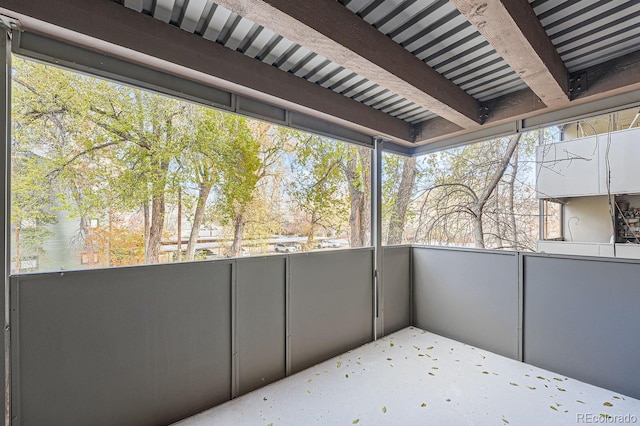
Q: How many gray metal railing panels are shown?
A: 6